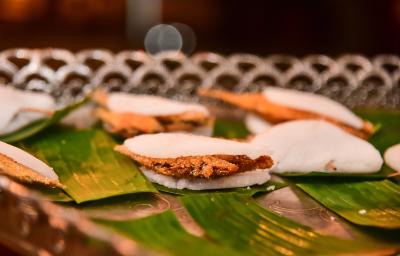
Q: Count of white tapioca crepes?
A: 7